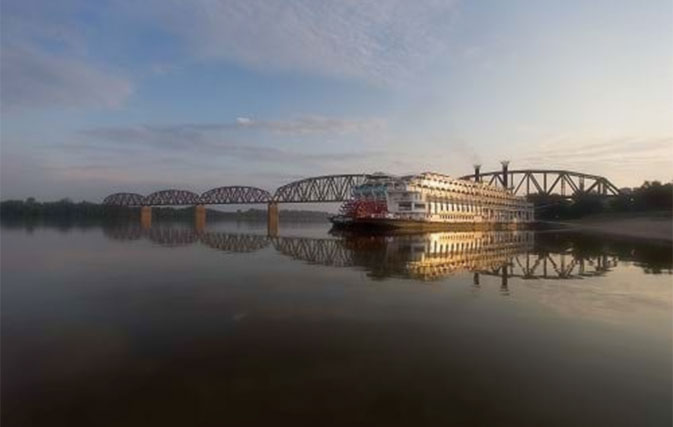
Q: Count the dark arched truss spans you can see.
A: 5